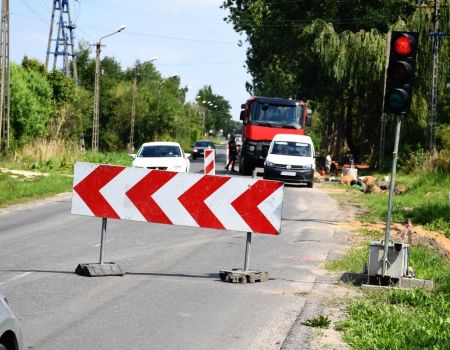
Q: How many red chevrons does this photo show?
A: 4